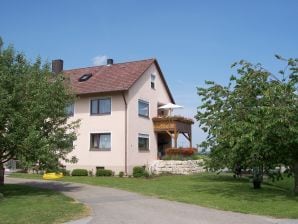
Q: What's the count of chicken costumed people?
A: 0